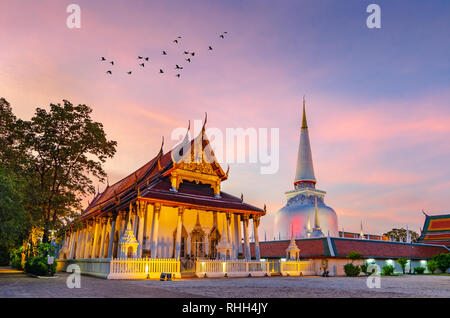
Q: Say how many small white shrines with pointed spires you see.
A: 3